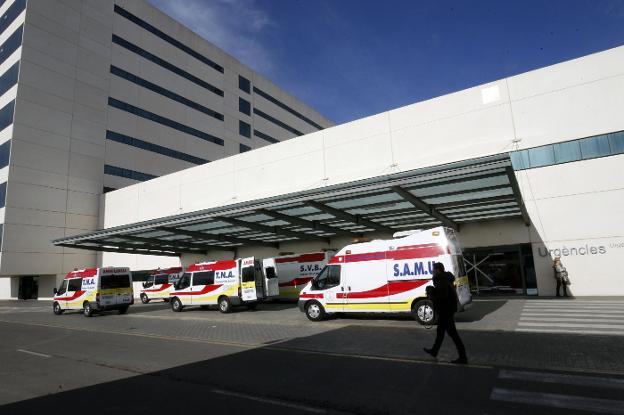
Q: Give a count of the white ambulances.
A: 5